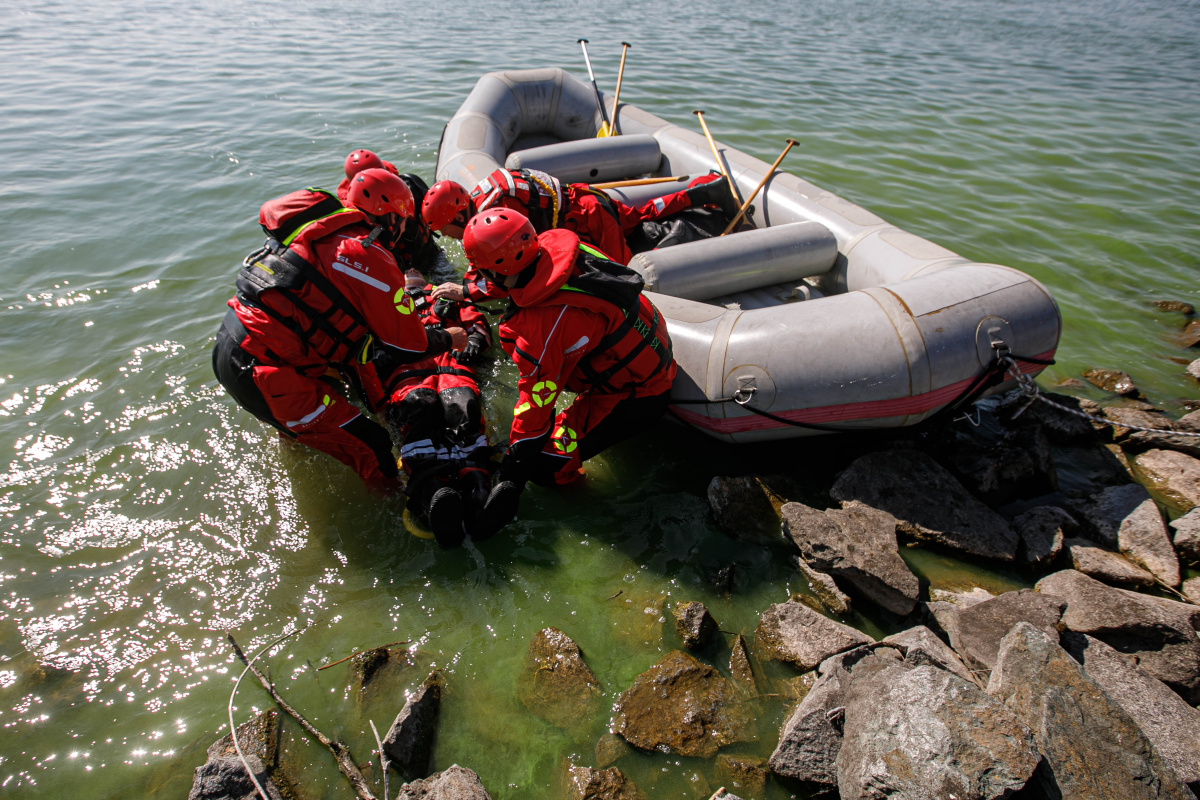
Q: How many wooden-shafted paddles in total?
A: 4